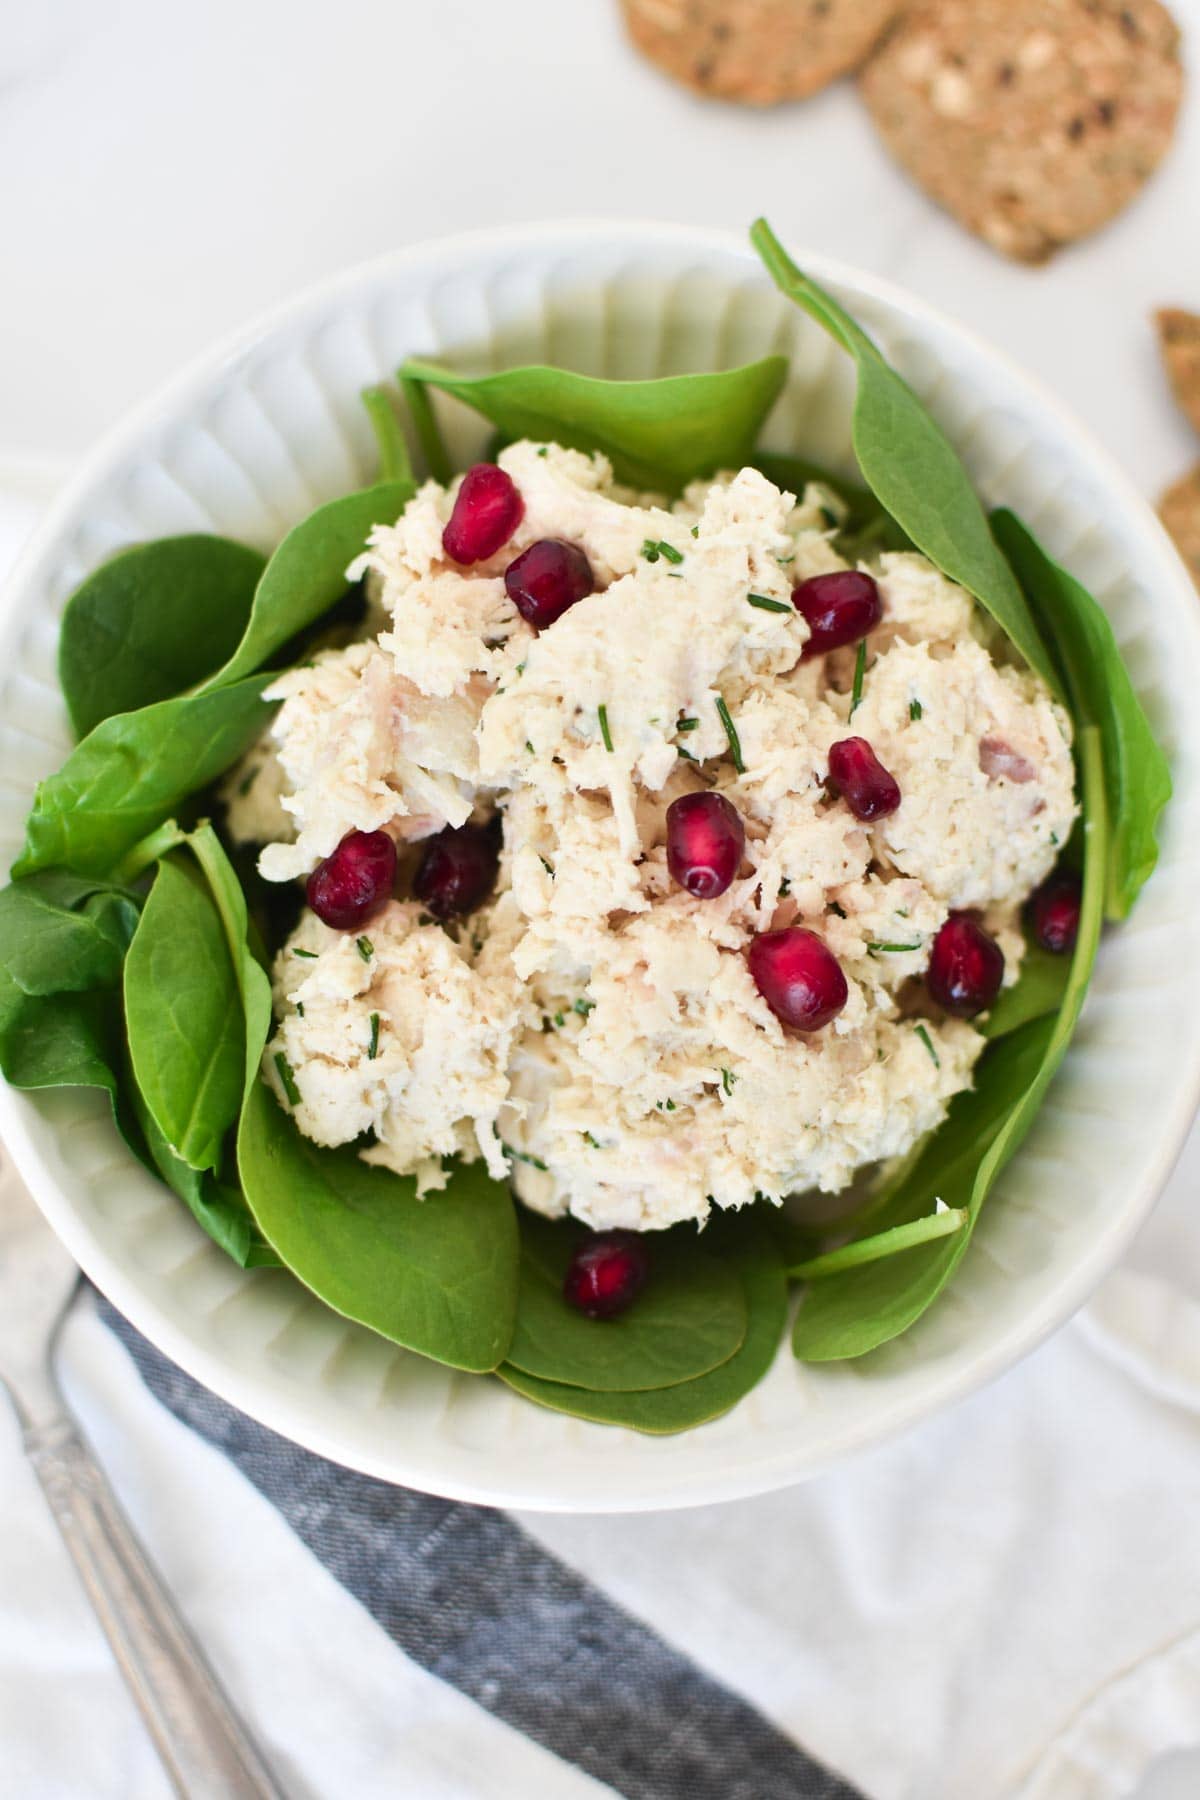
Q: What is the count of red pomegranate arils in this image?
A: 11